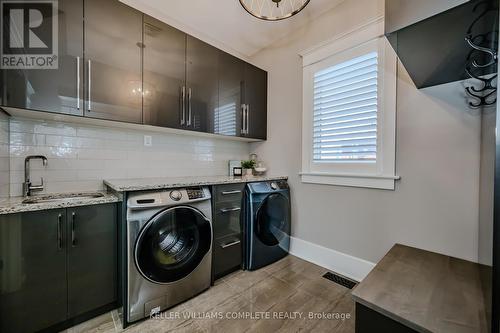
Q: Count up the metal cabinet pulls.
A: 11